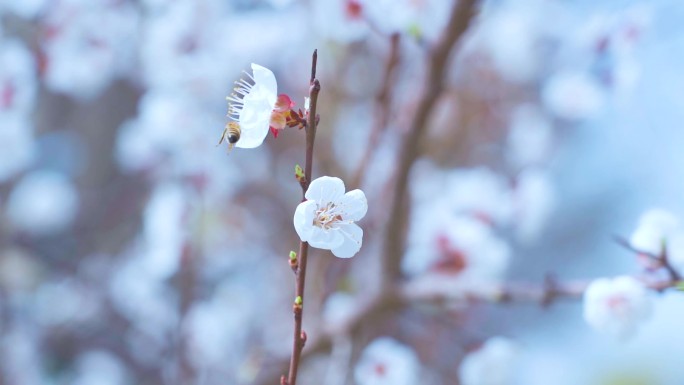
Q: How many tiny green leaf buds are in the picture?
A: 3